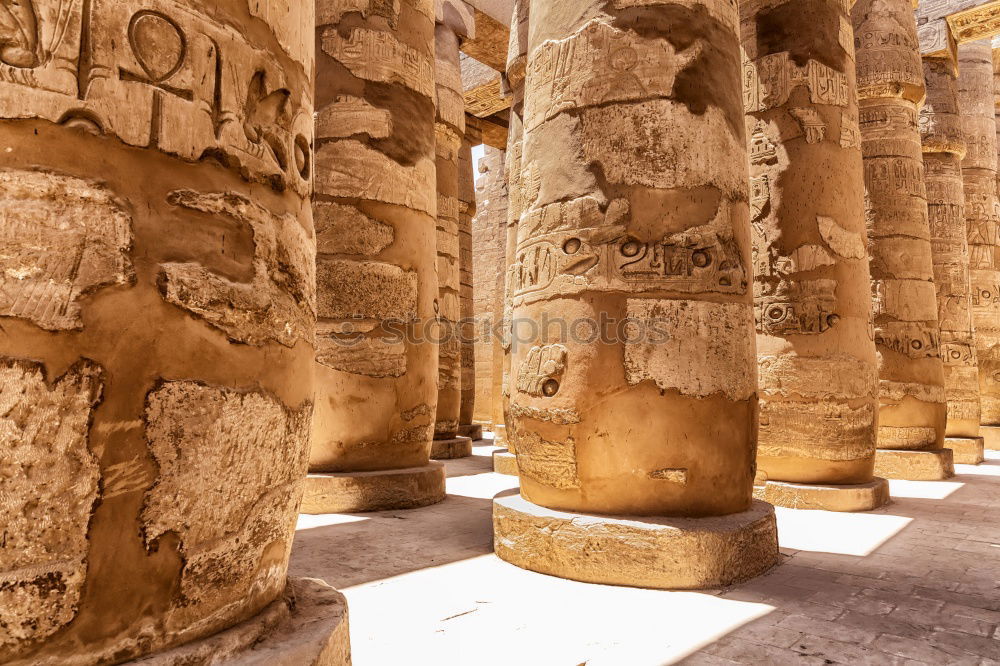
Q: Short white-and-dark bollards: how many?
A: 0